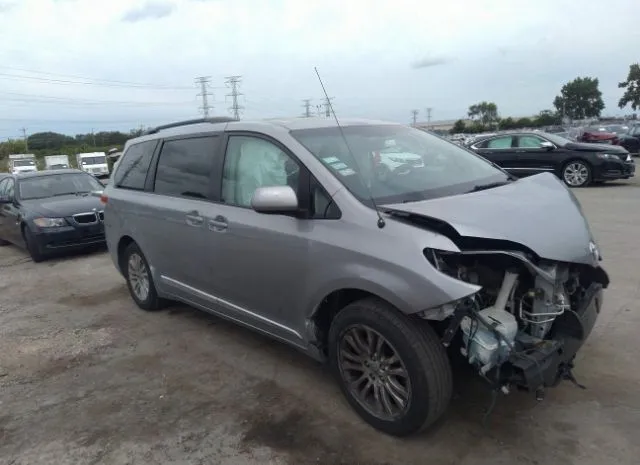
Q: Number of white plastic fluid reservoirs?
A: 1